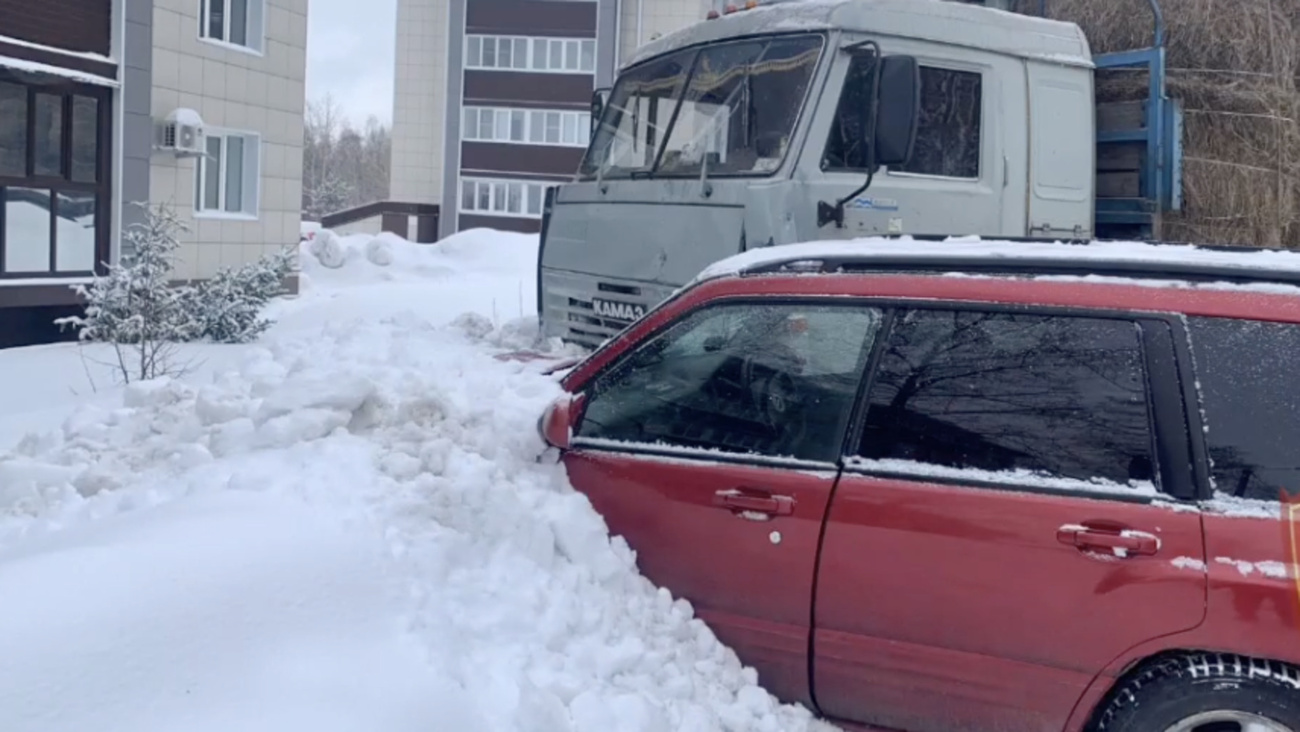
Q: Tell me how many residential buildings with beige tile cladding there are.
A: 2